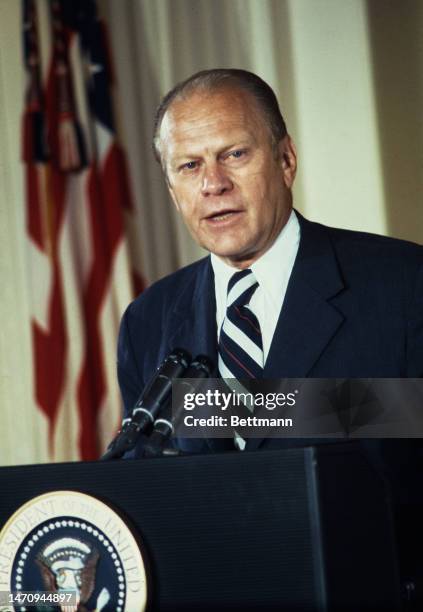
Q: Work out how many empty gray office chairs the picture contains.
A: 0